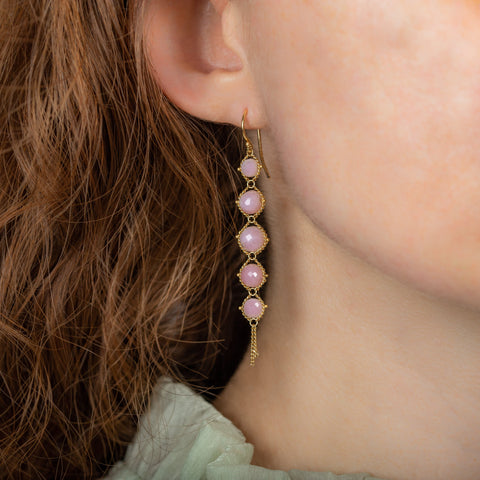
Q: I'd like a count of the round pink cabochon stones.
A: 5